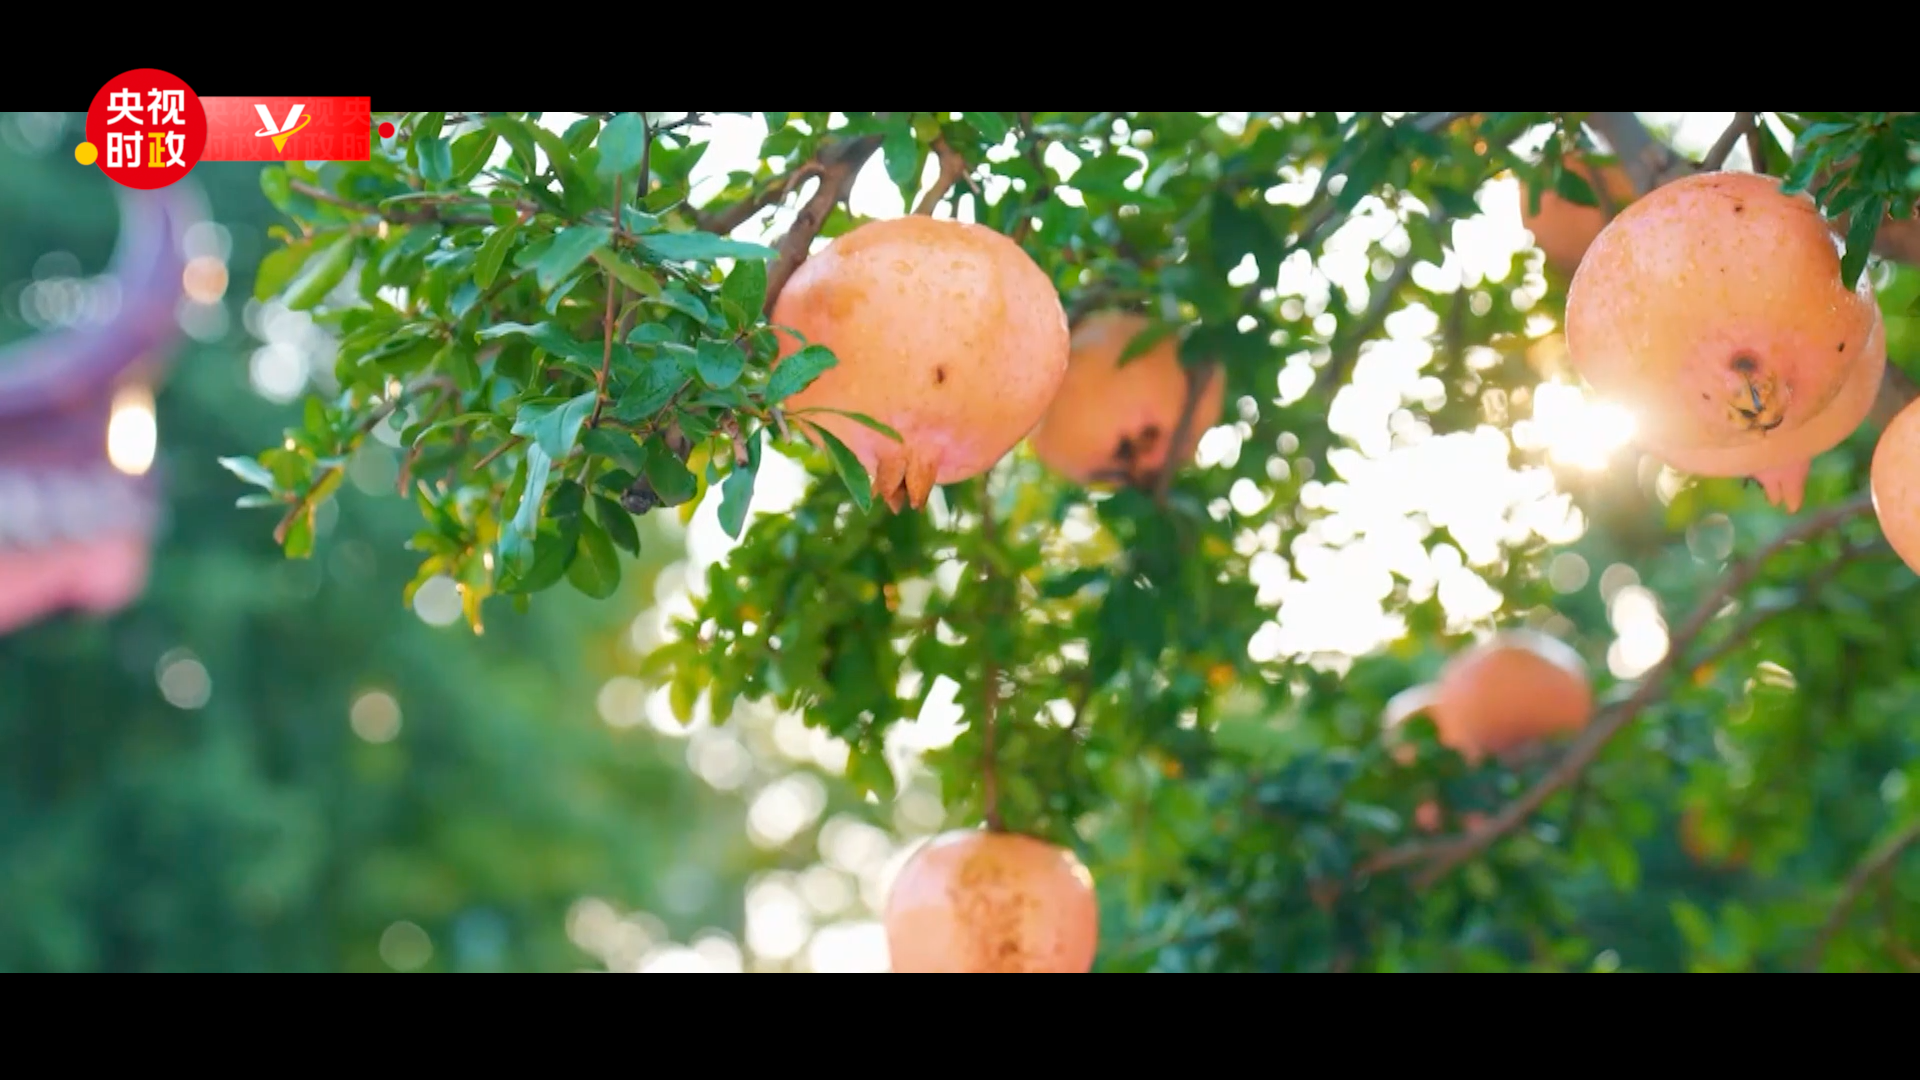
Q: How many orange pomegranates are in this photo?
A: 8